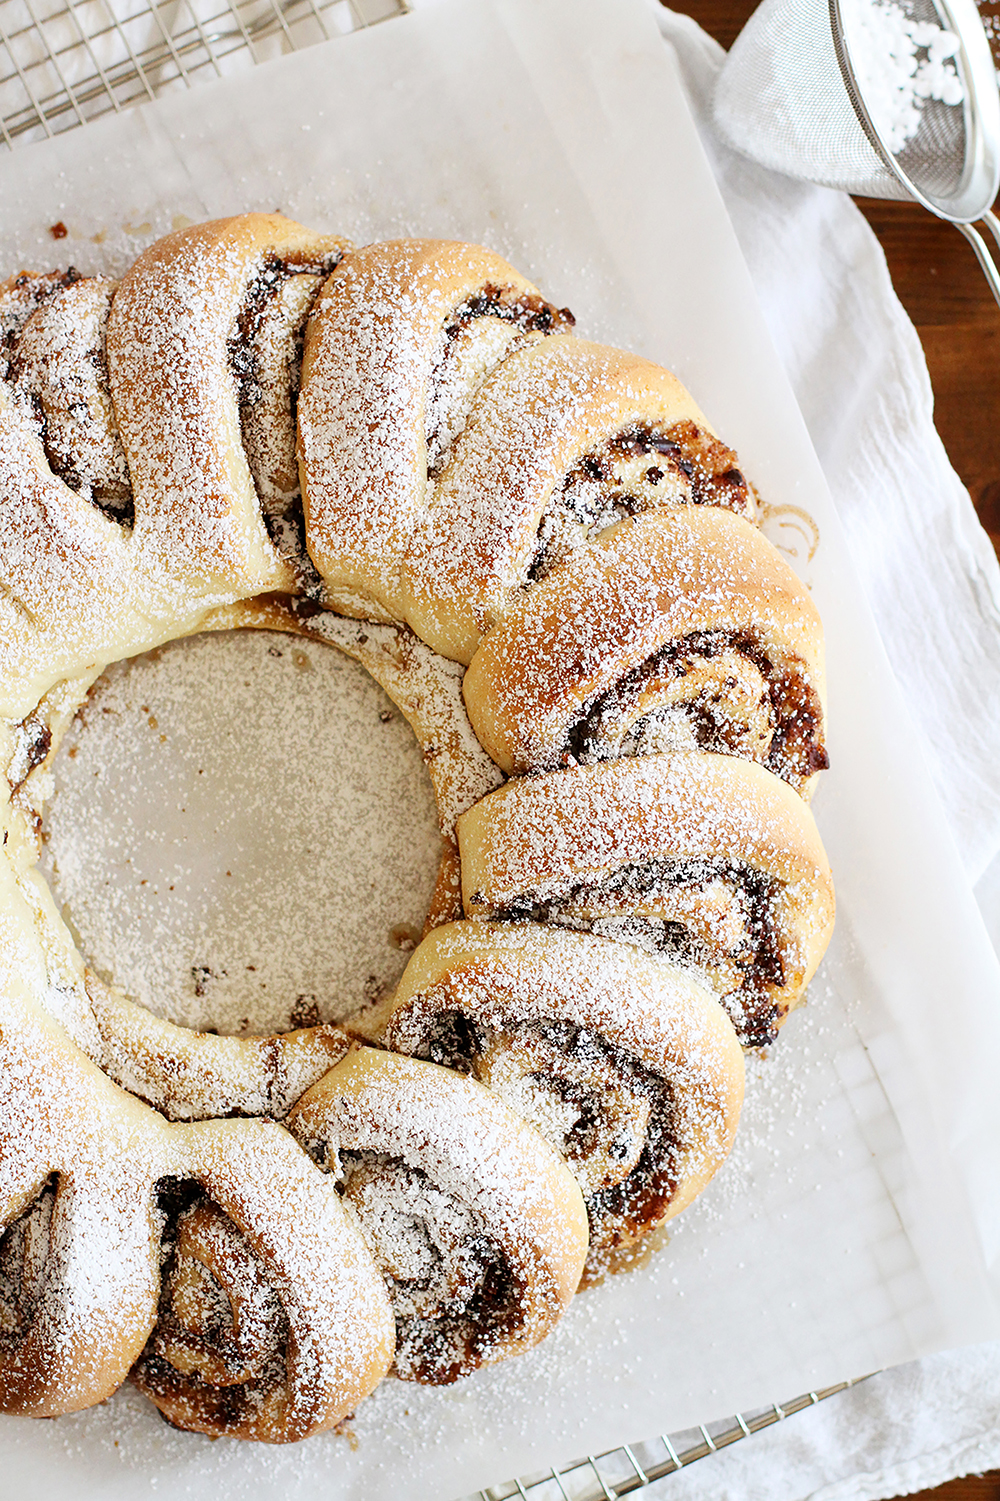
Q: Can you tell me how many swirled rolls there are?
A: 10